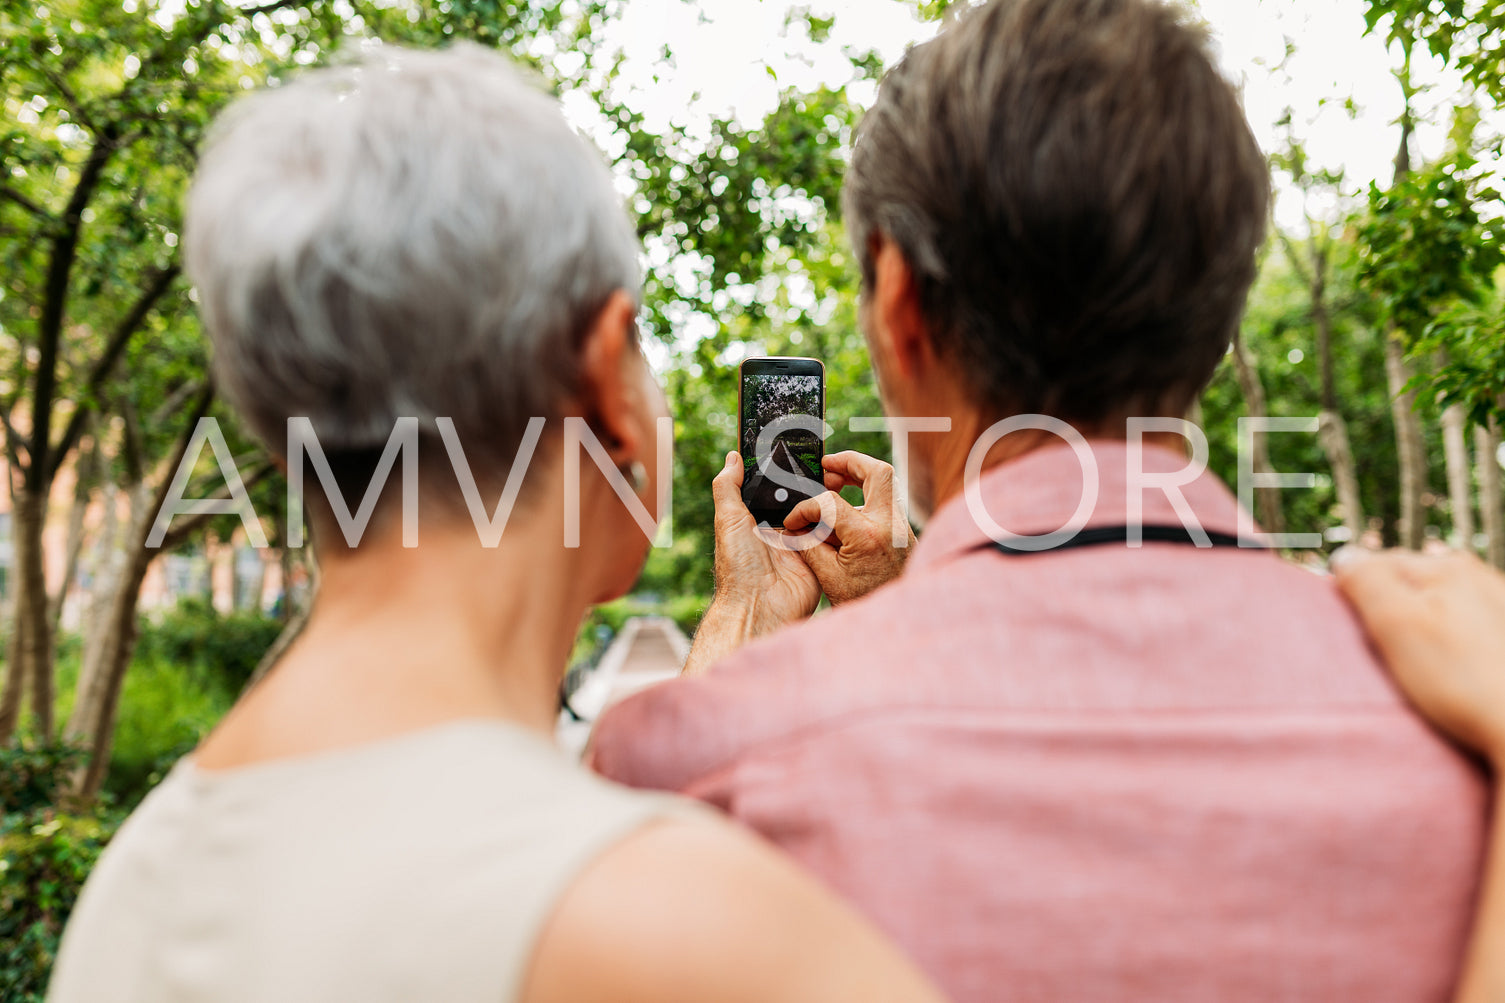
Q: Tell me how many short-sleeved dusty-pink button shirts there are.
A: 1